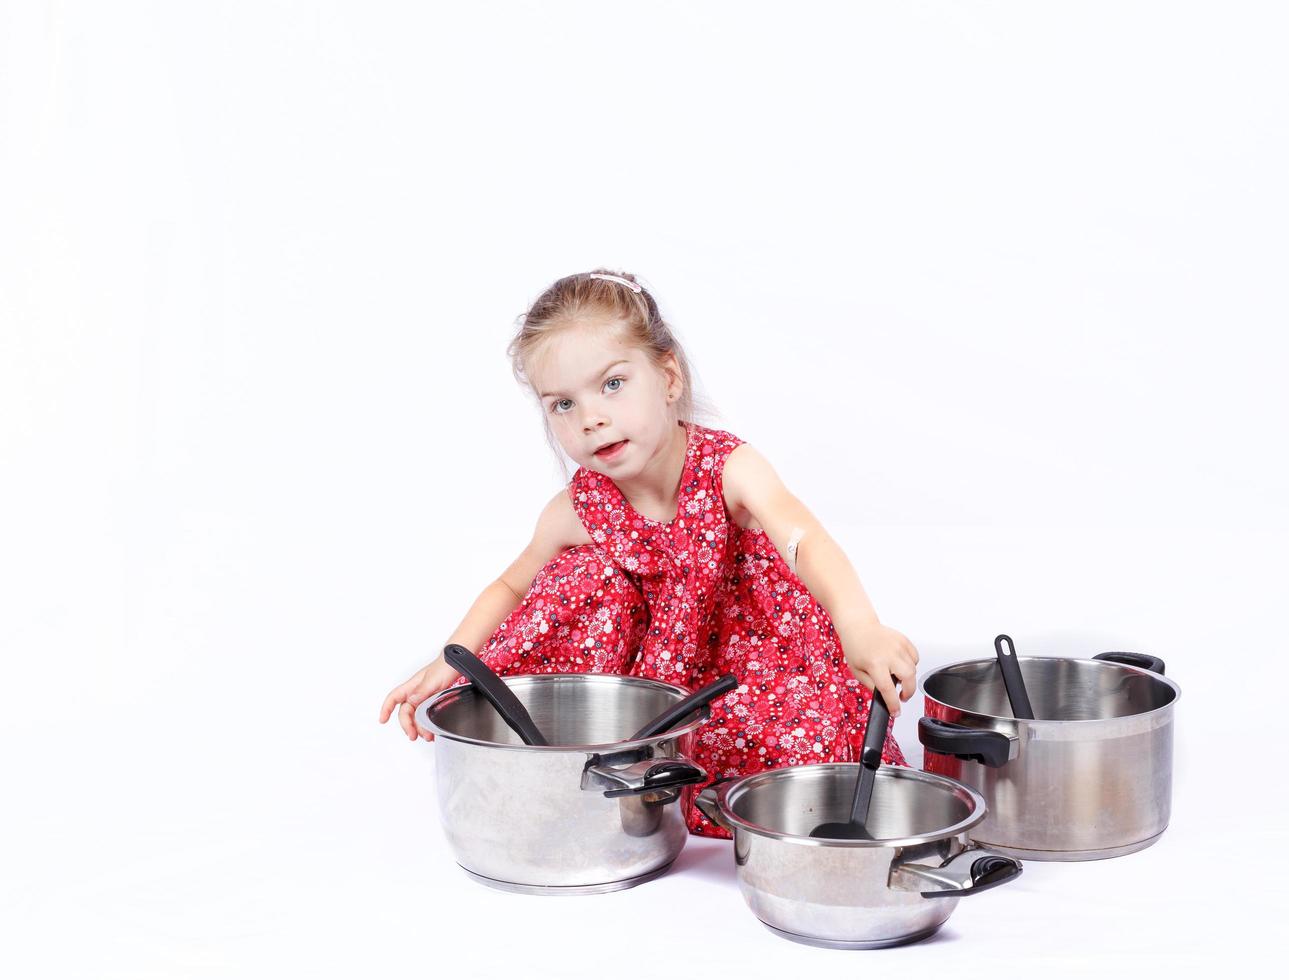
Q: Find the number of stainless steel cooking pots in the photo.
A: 3